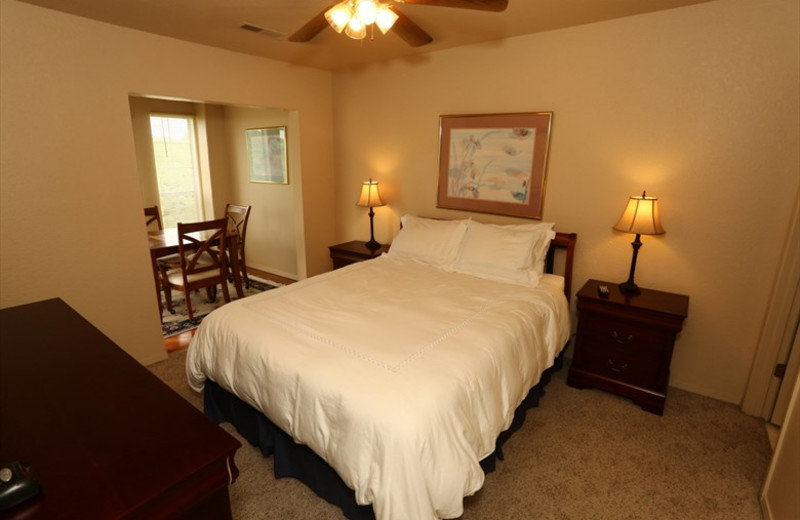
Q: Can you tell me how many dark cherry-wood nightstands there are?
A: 2